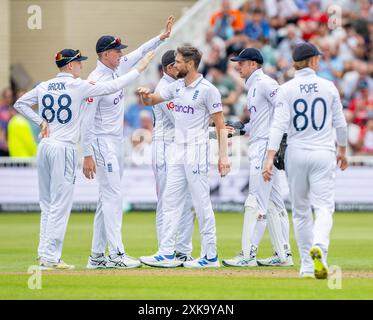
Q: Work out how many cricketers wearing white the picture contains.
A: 6